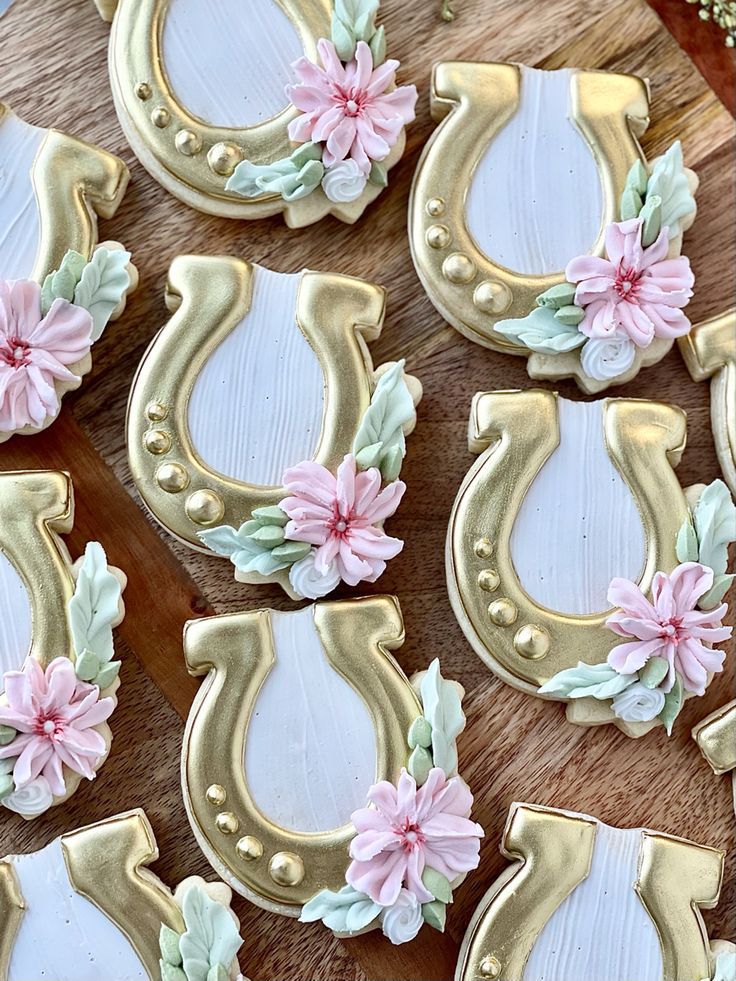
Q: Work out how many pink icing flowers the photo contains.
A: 7